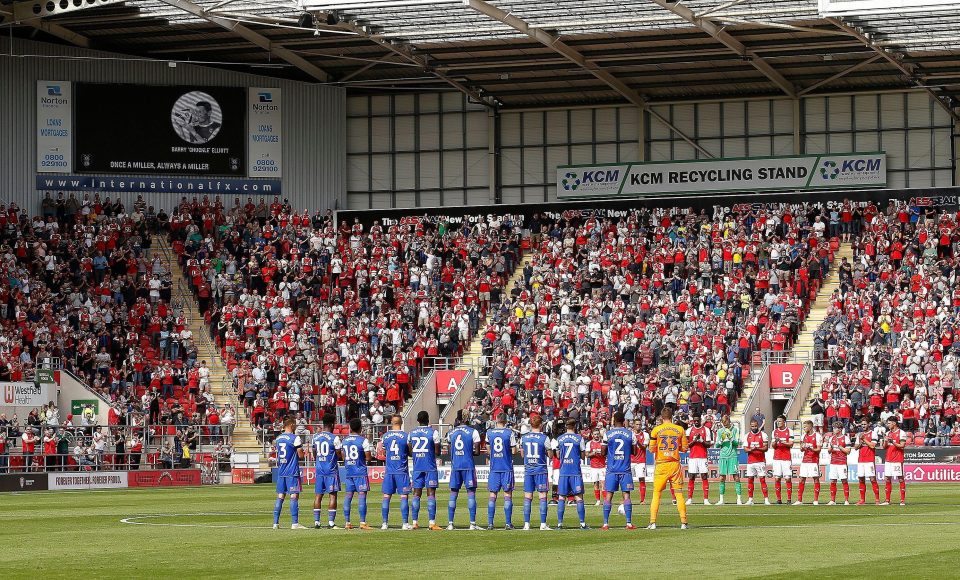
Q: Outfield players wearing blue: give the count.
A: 10